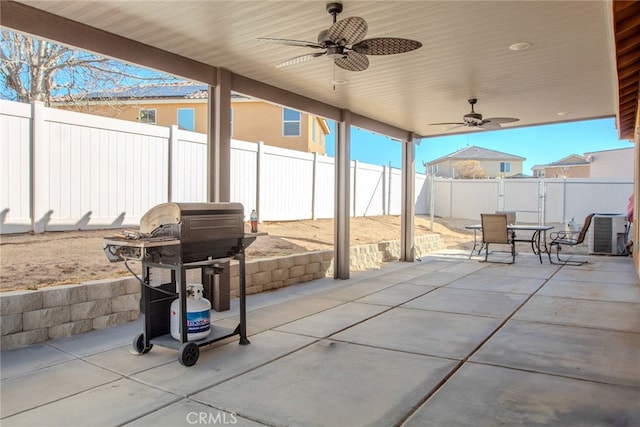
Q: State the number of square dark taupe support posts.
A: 3